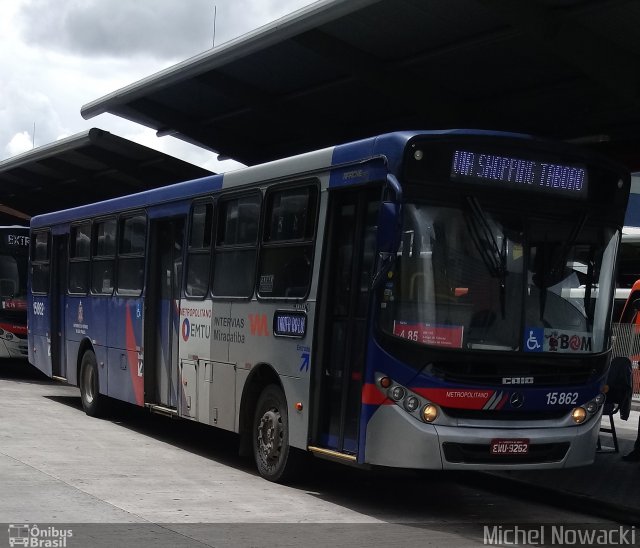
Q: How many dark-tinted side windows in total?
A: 7